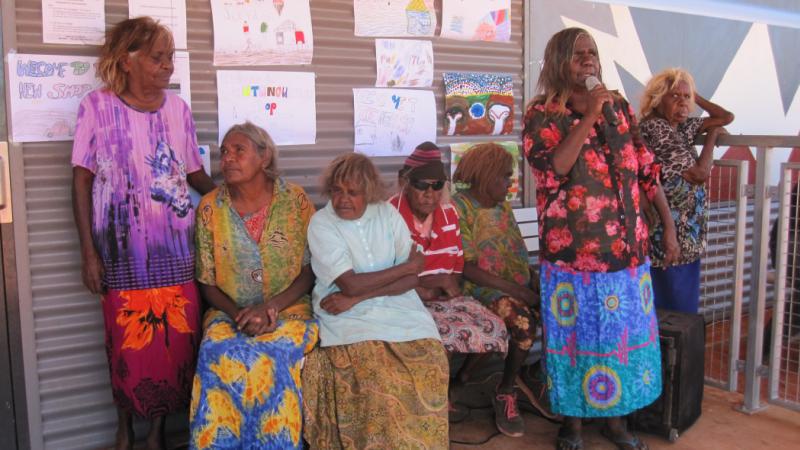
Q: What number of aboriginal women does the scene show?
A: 7